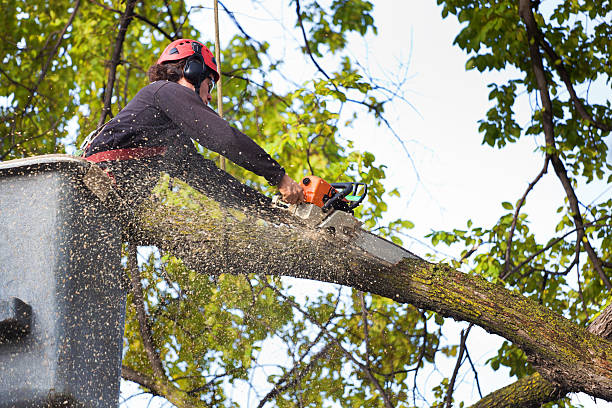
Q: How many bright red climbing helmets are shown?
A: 1